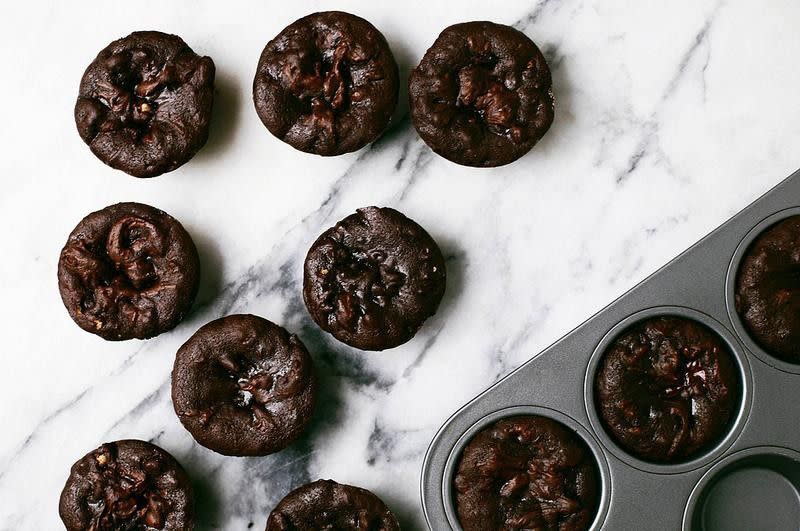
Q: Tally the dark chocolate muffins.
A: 11